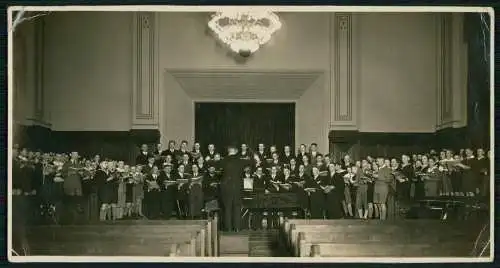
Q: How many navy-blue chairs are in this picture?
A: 0